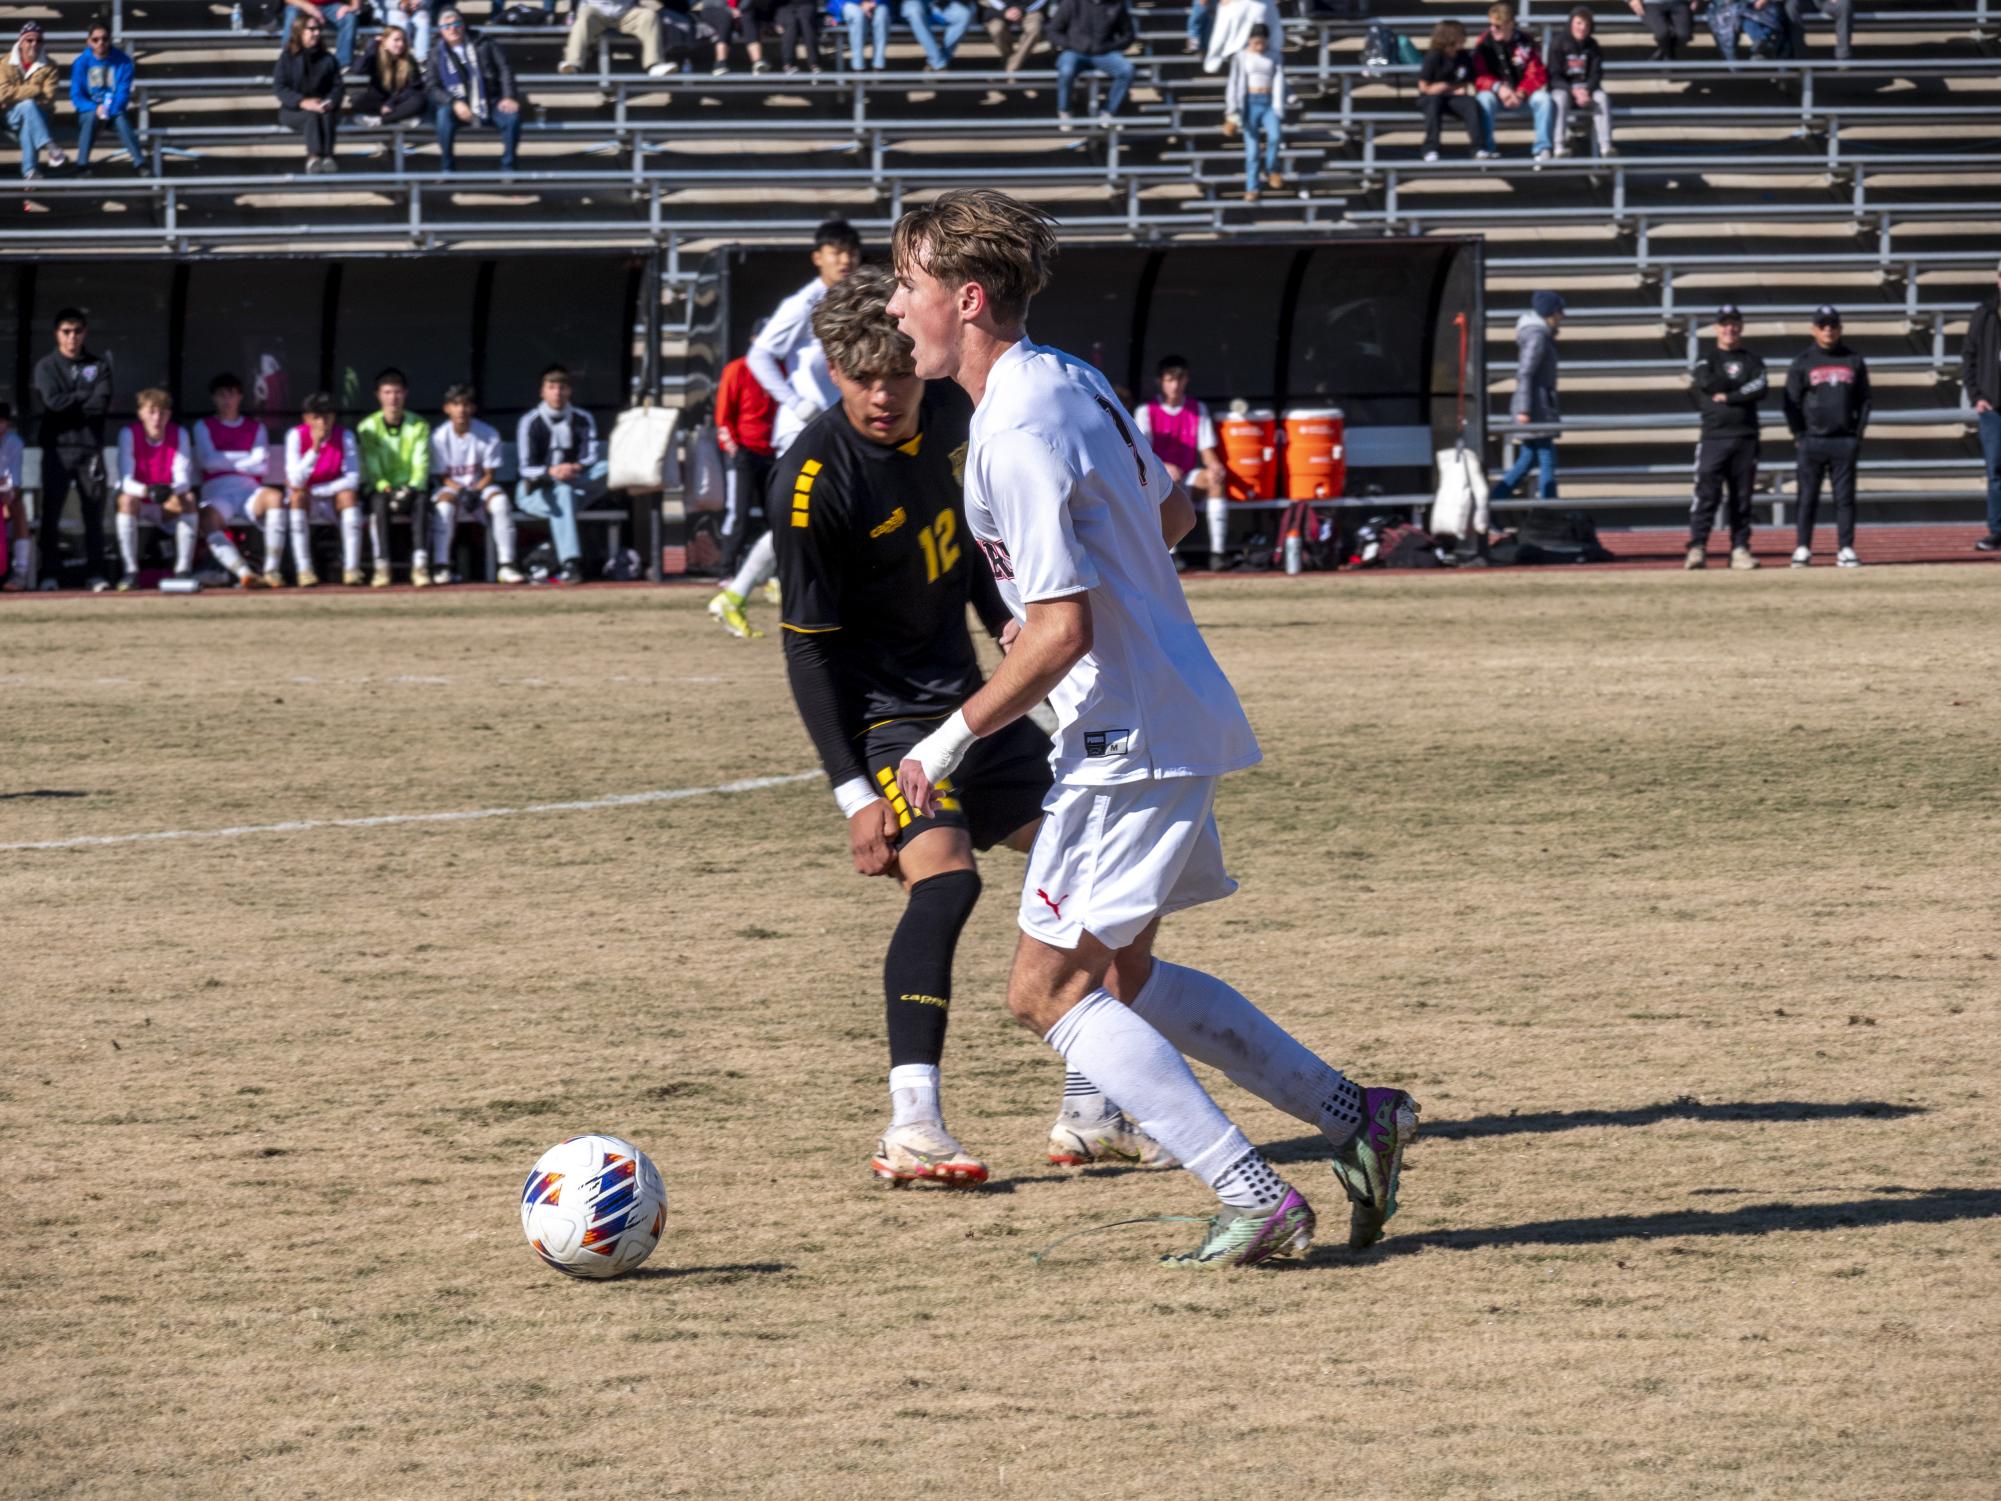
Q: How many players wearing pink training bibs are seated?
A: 4